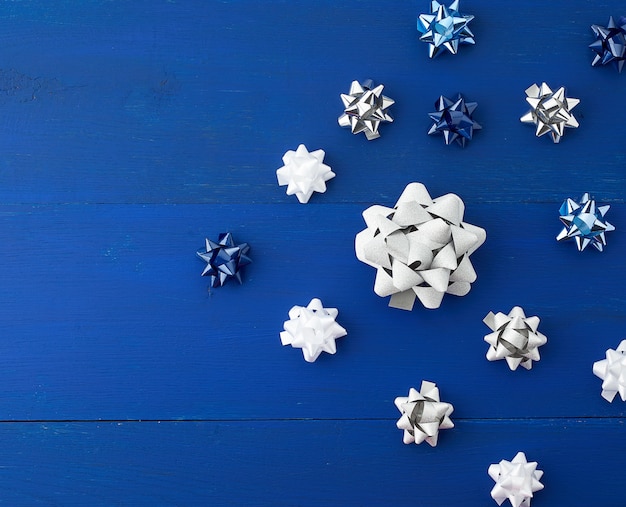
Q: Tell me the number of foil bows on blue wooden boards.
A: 14